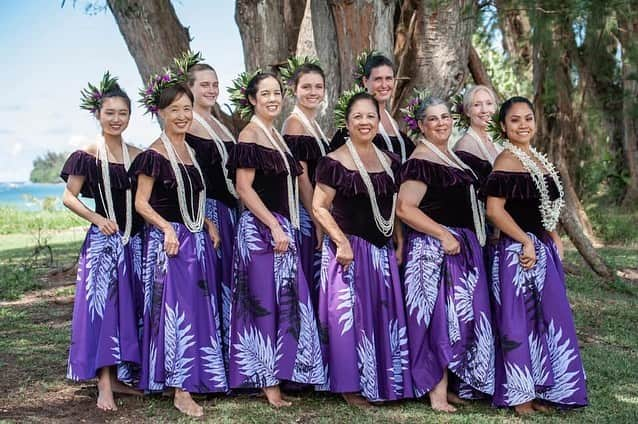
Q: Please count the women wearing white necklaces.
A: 10